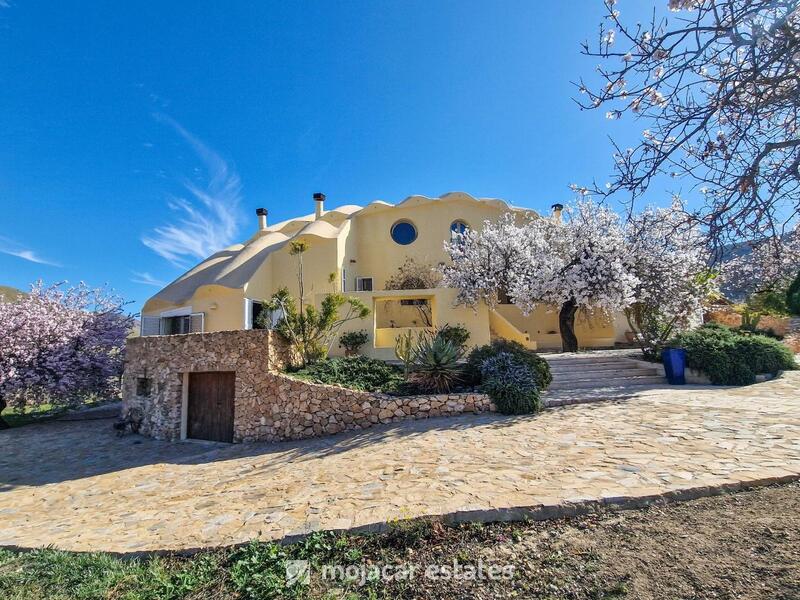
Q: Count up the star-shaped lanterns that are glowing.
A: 0